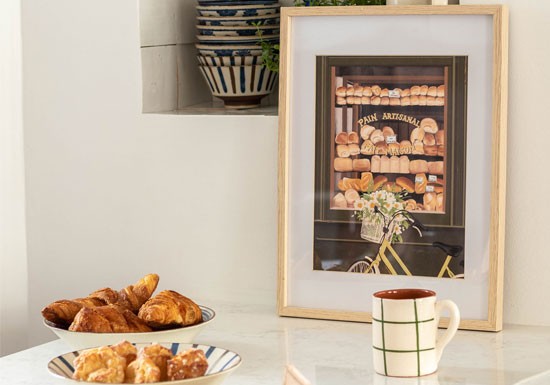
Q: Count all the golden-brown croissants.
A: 4